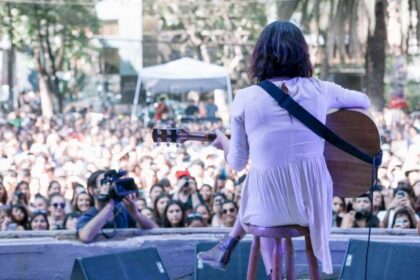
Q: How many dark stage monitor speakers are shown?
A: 3